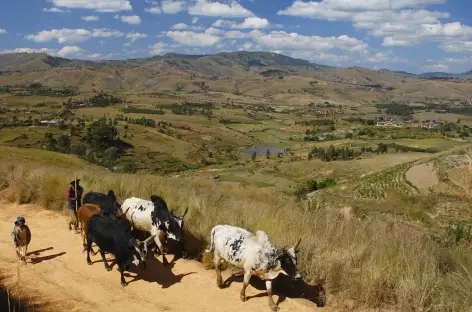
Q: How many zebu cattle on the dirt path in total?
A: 5